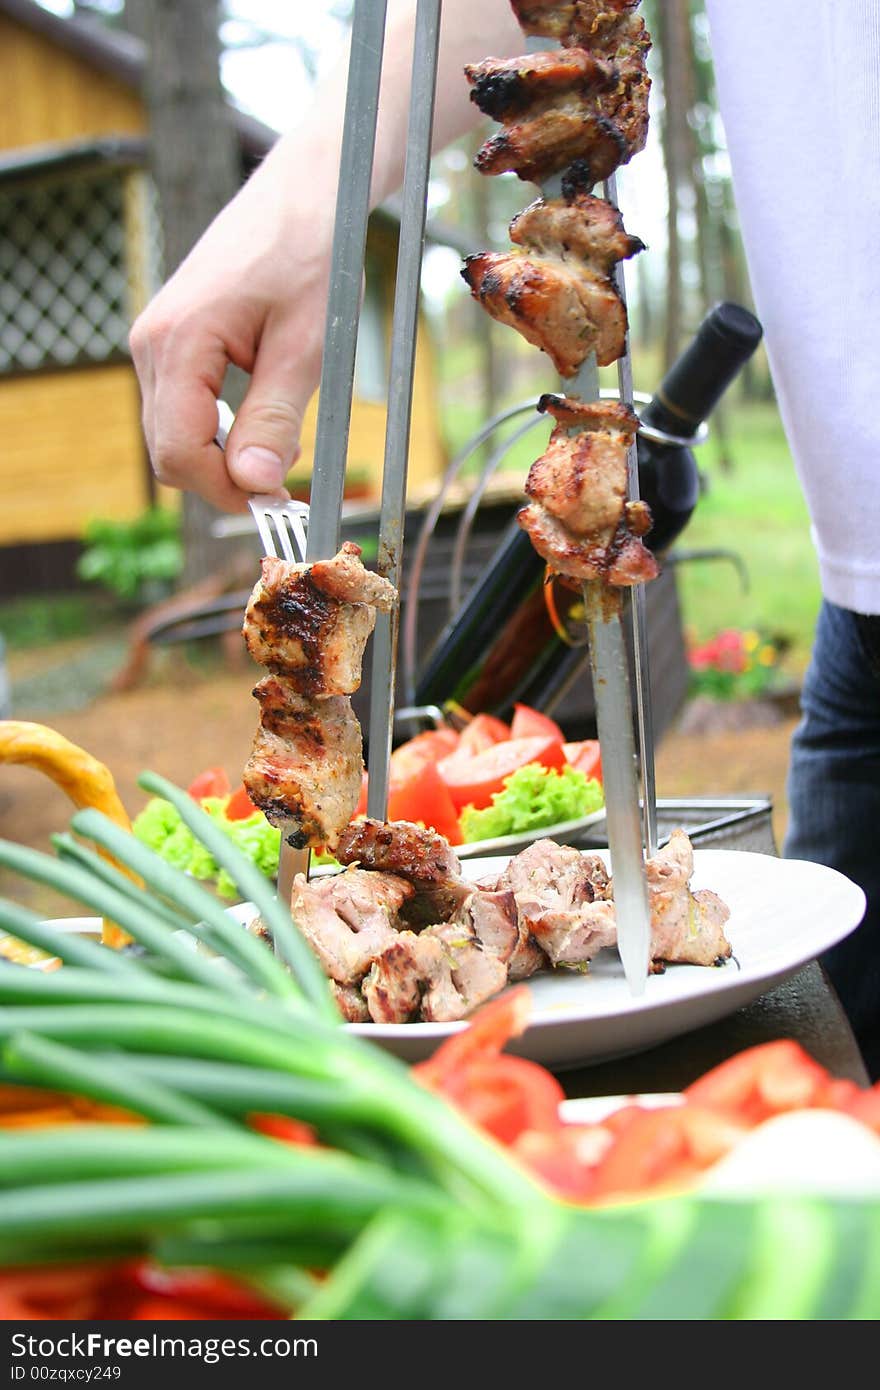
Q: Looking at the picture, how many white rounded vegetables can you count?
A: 1